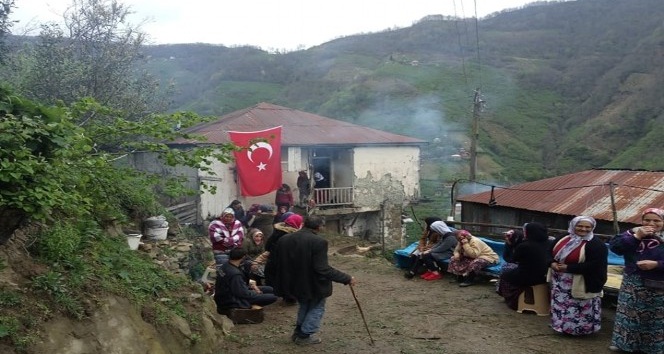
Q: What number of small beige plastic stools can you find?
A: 1